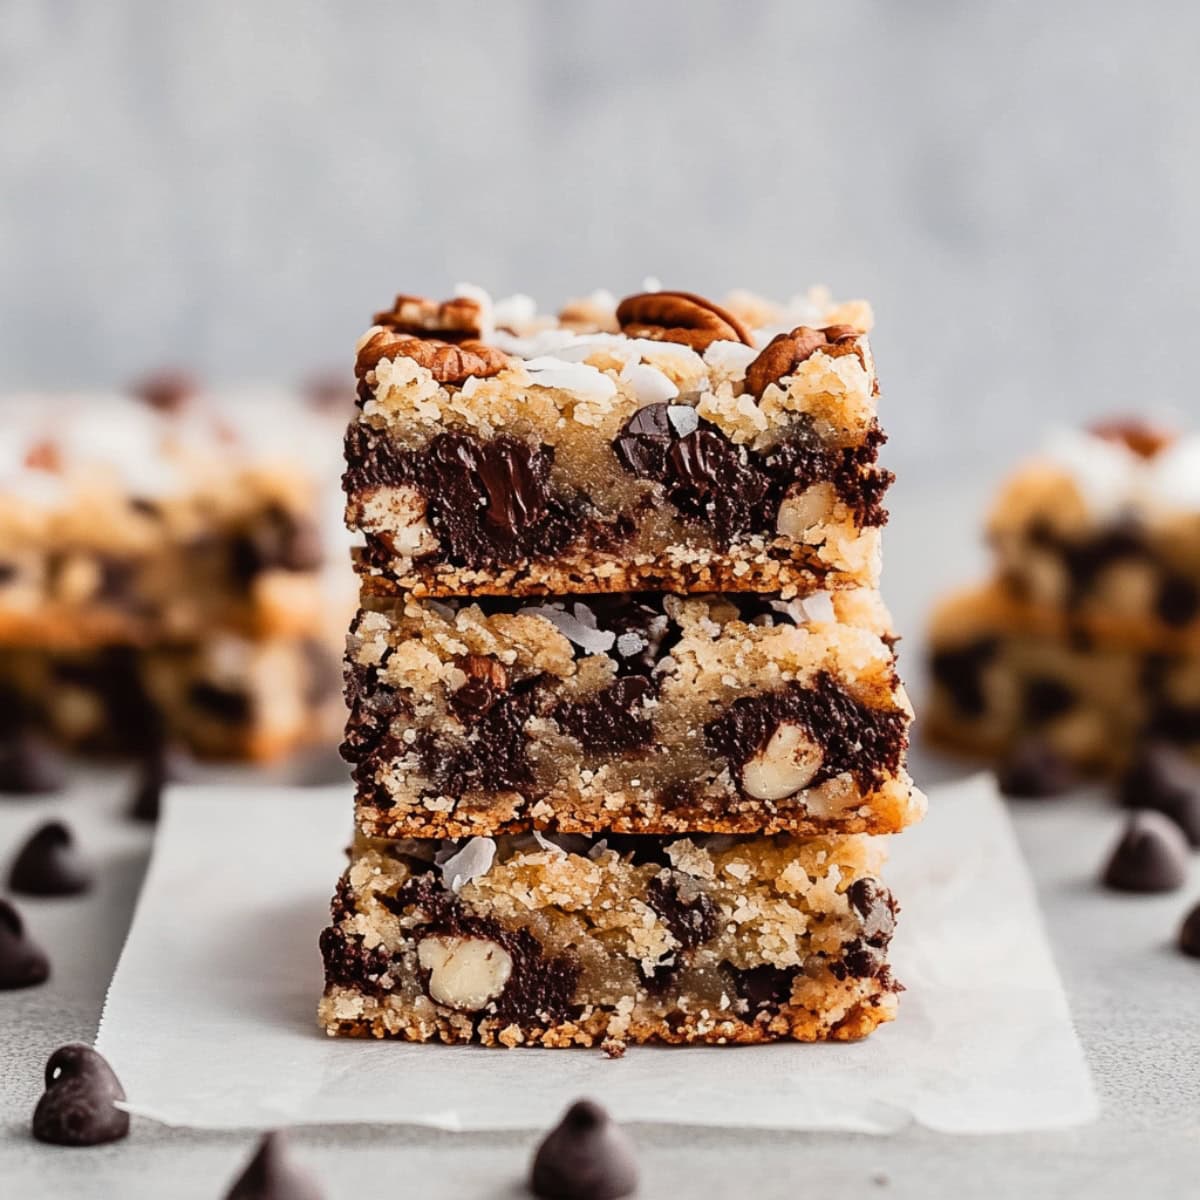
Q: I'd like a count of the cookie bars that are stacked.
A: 3